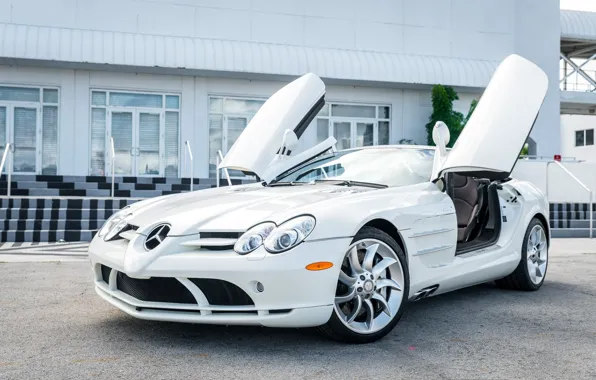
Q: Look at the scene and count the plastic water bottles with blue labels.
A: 0